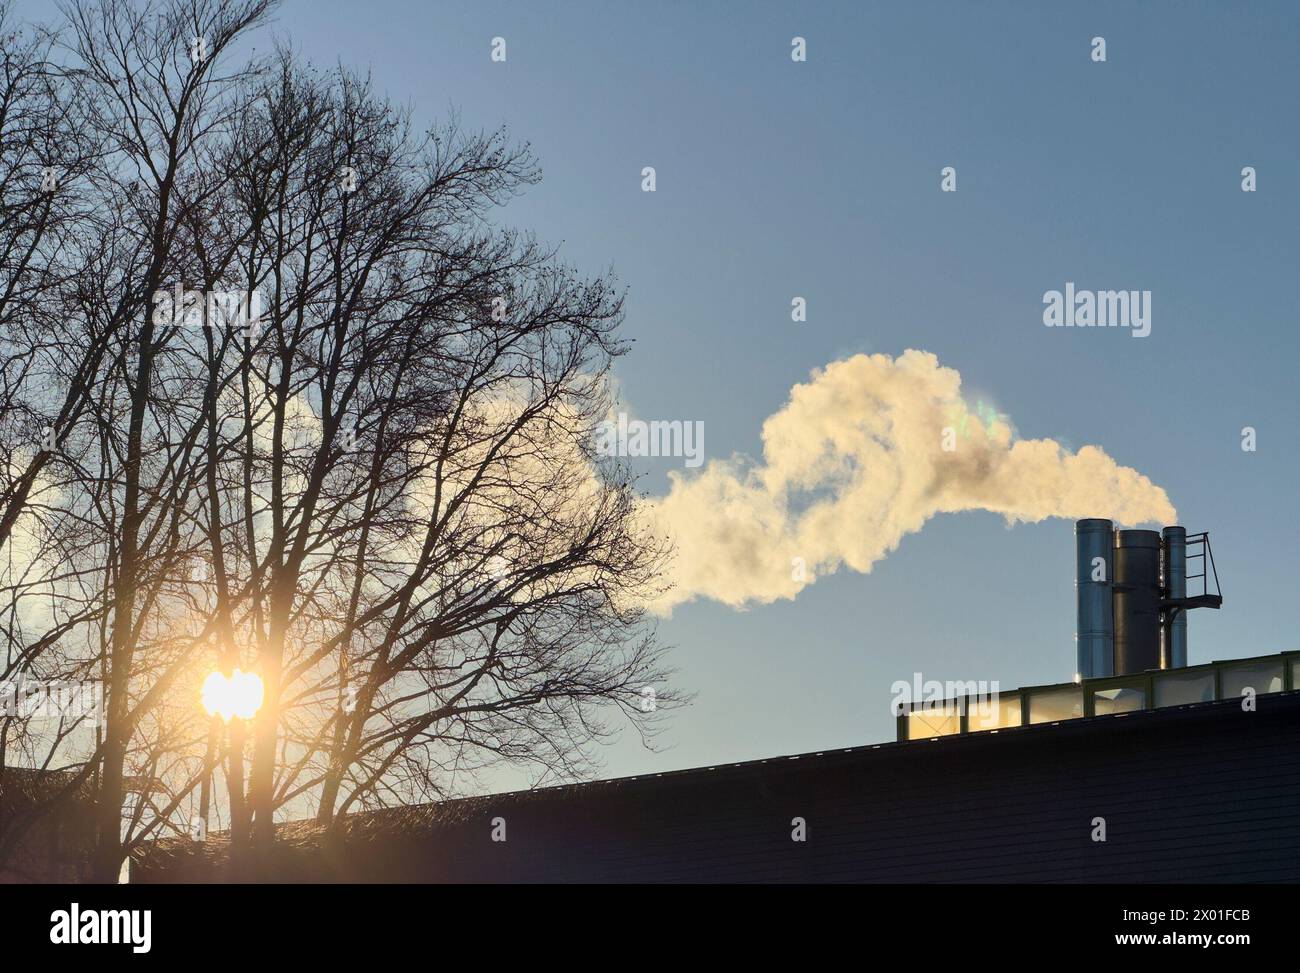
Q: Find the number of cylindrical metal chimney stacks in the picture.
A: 3